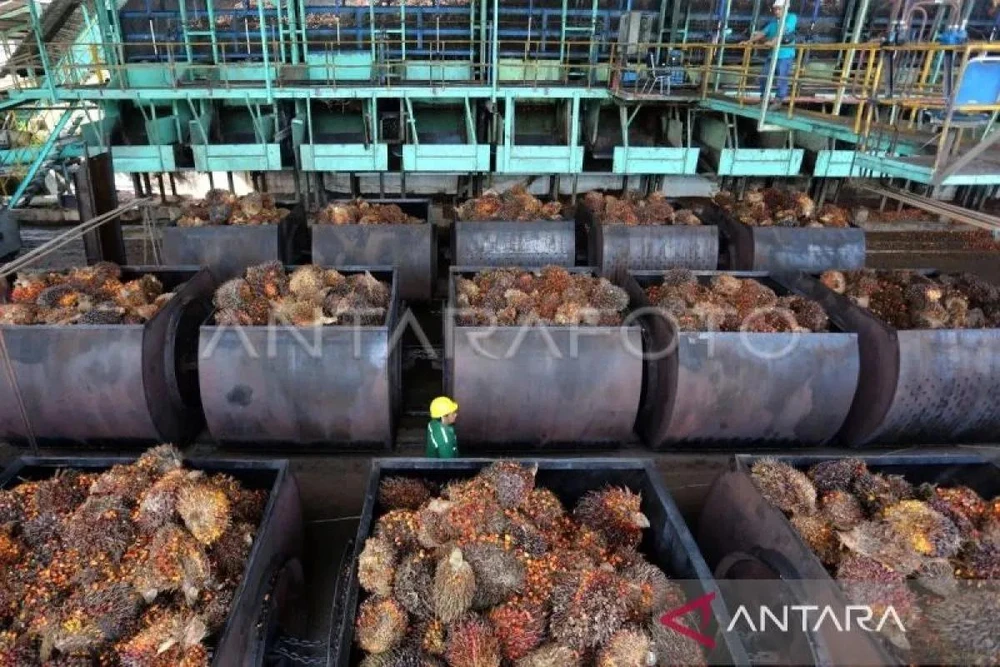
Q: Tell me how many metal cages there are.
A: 13